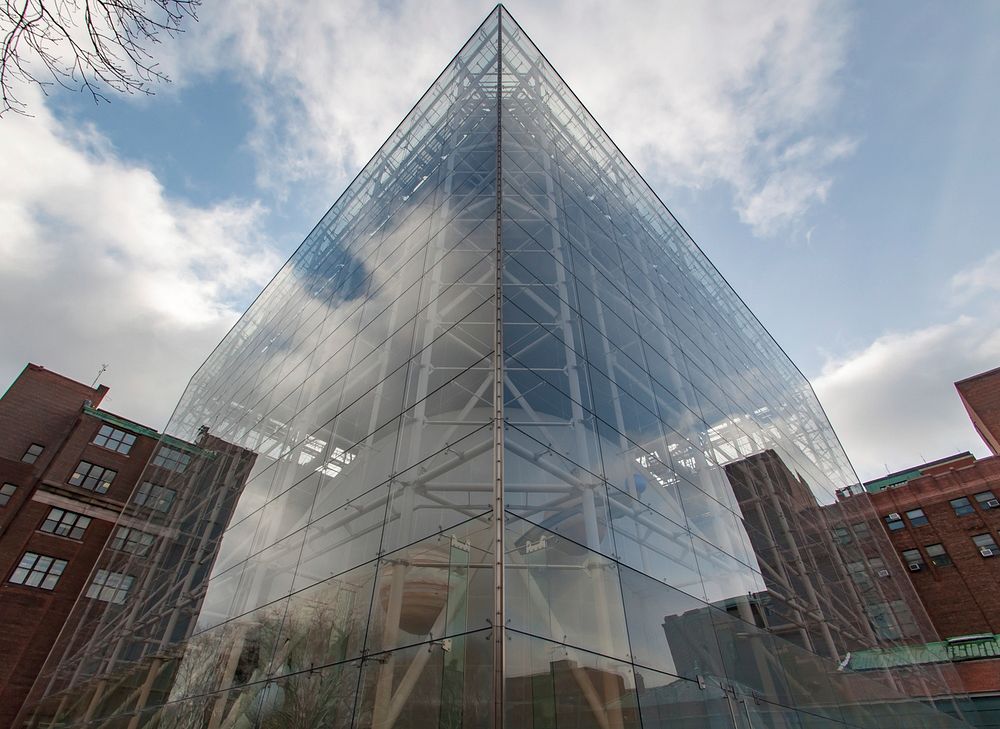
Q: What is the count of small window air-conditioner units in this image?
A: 5